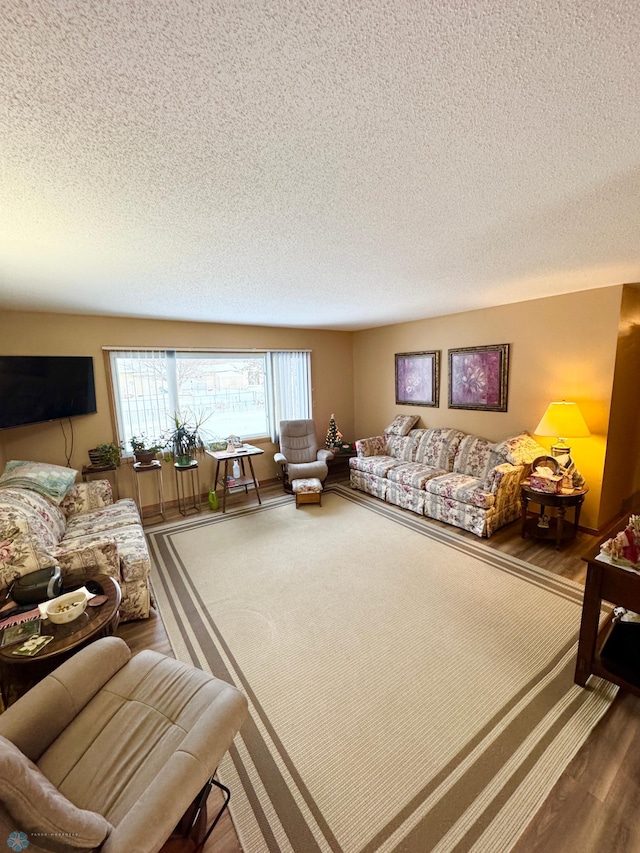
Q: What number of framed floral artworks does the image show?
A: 2